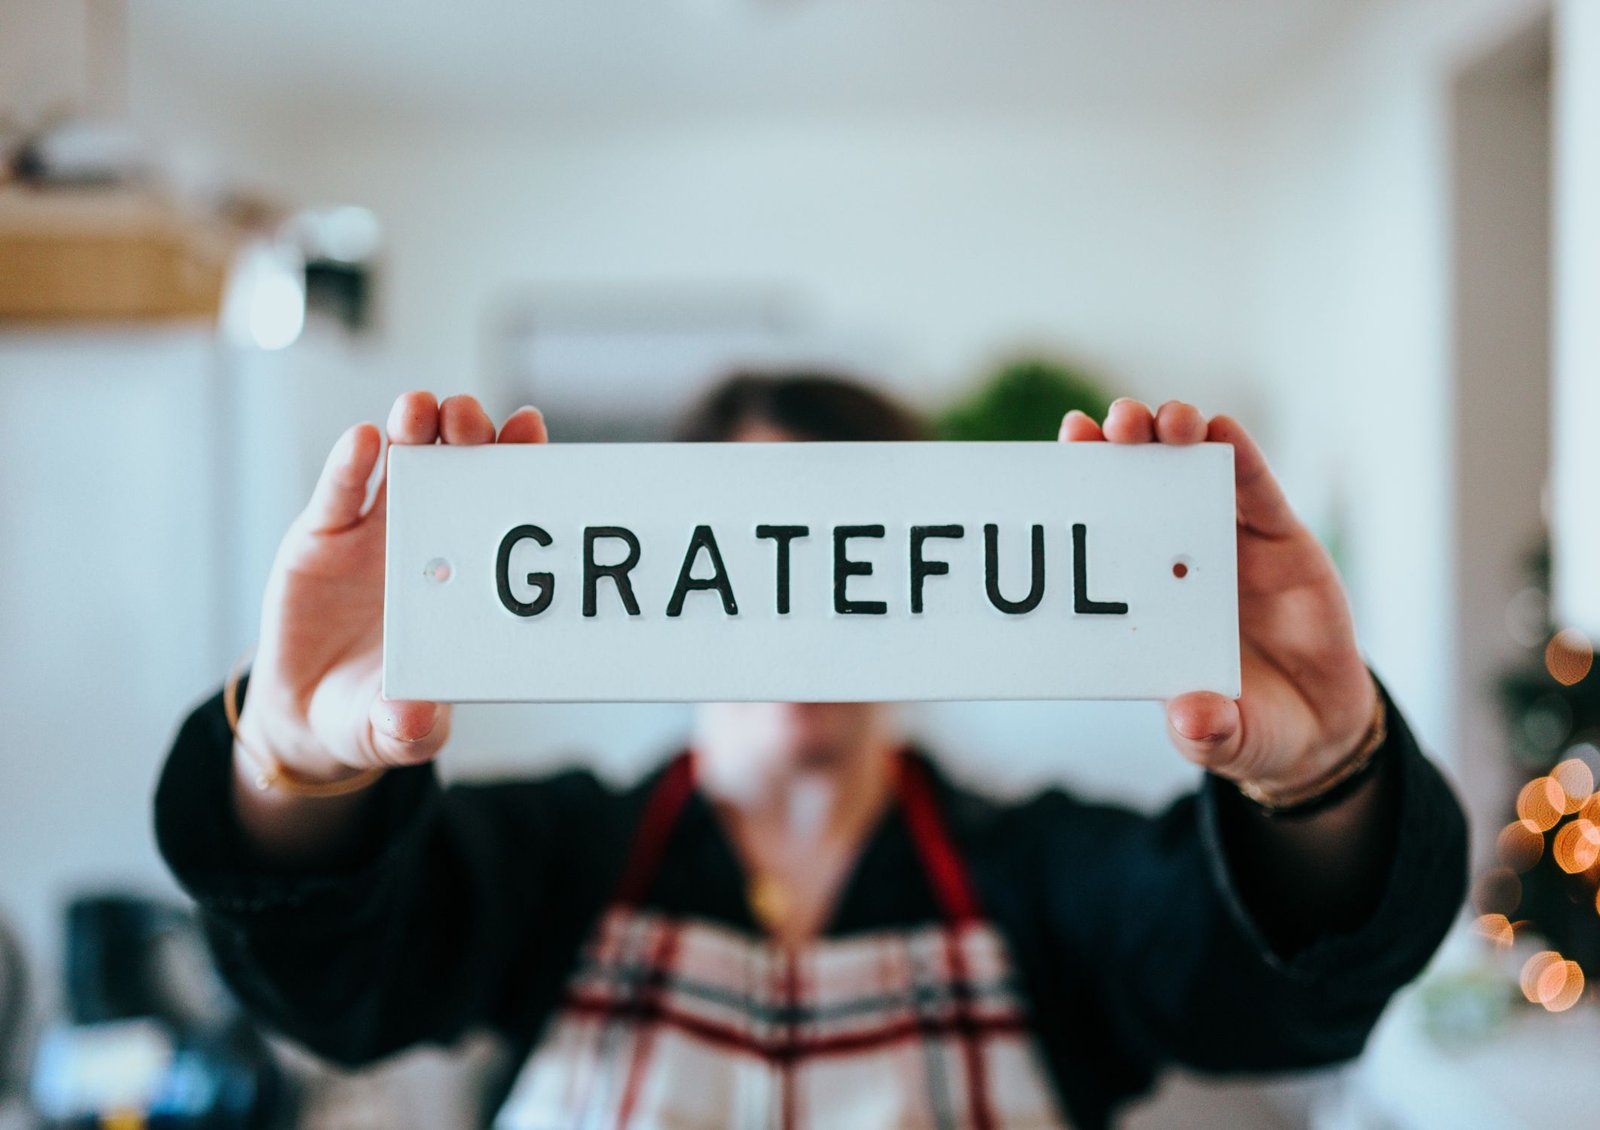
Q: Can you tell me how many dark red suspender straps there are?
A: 2